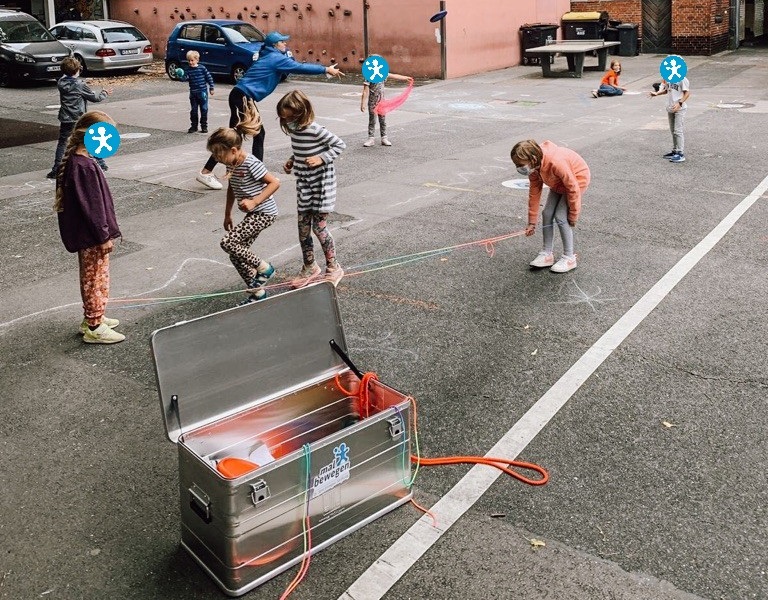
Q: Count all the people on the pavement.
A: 10